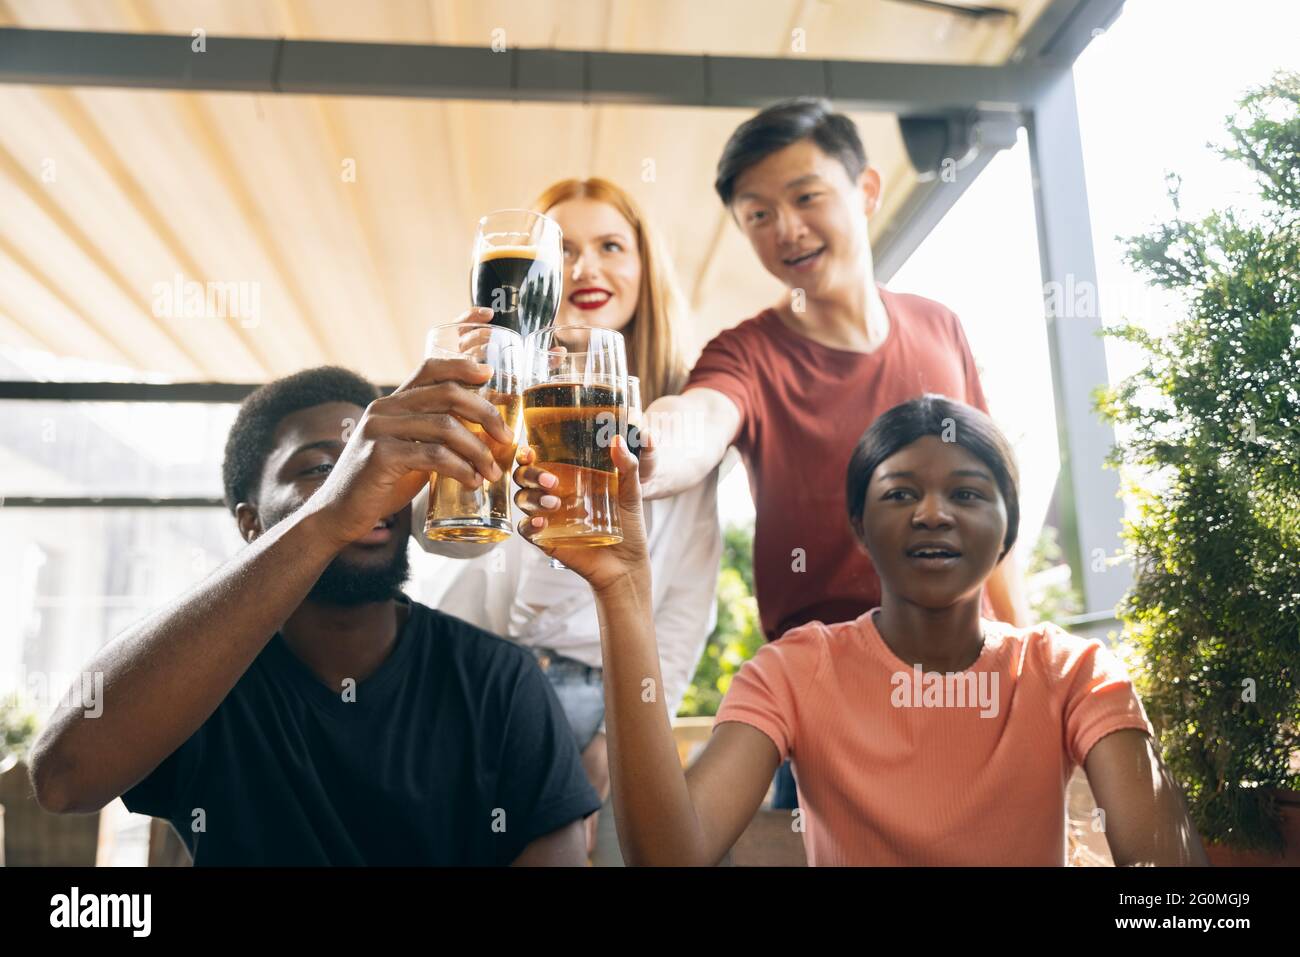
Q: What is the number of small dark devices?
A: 1